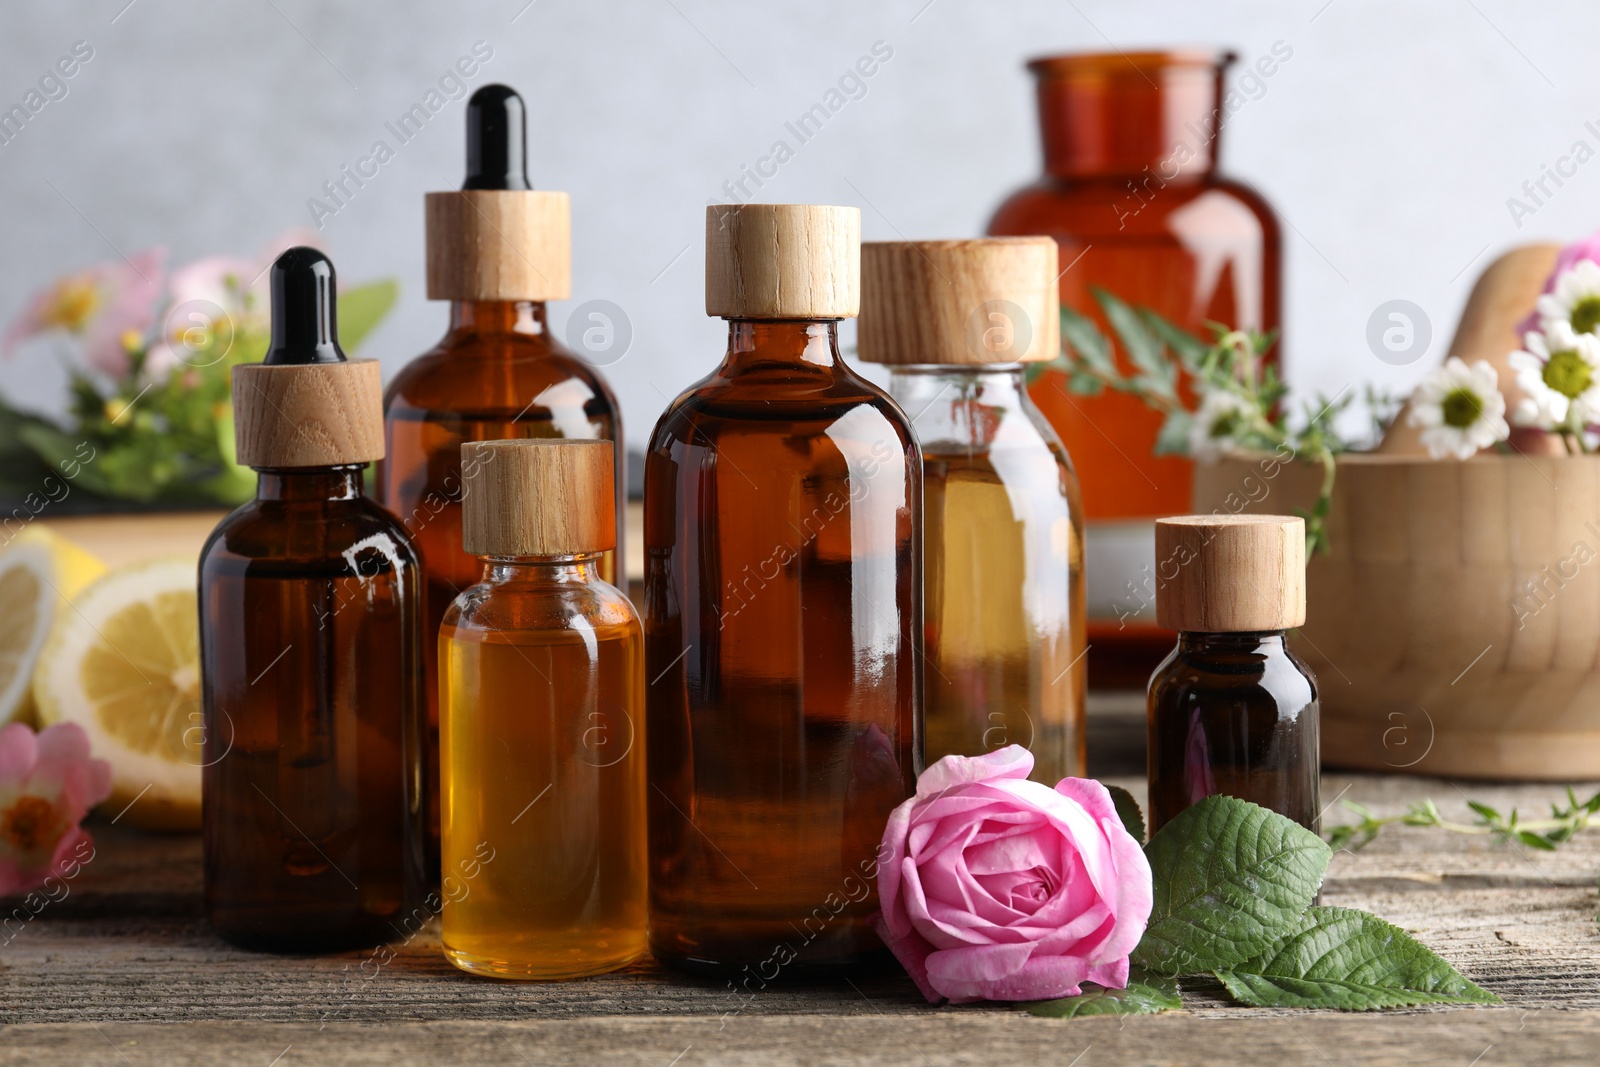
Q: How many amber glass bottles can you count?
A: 5